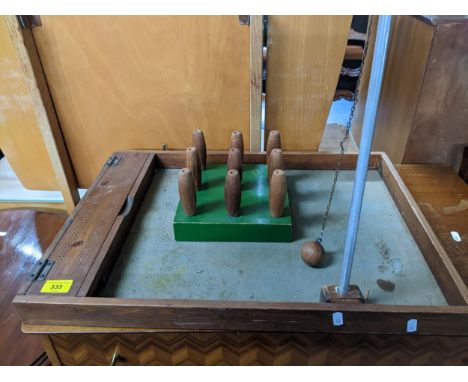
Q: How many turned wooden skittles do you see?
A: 9